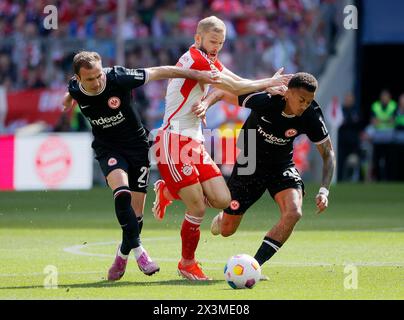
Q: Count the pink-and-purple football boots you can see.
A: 2